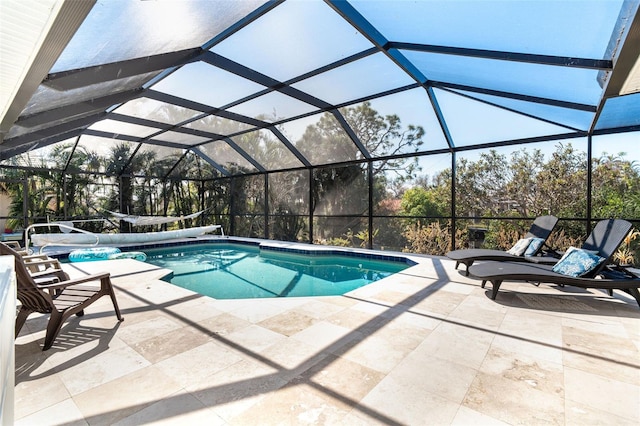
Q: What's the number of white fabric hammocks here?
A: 1